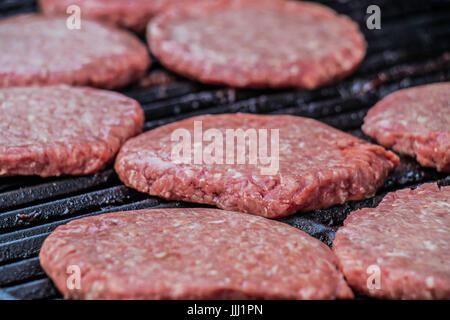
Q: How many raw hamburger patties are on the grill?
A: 8